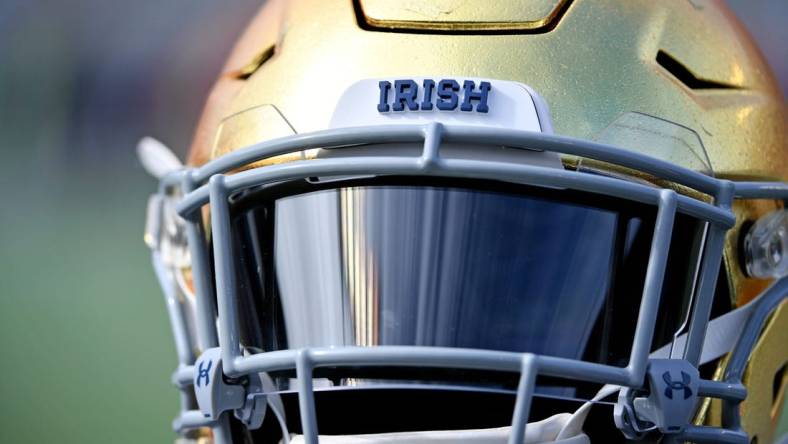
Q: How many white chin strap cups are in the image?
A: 1